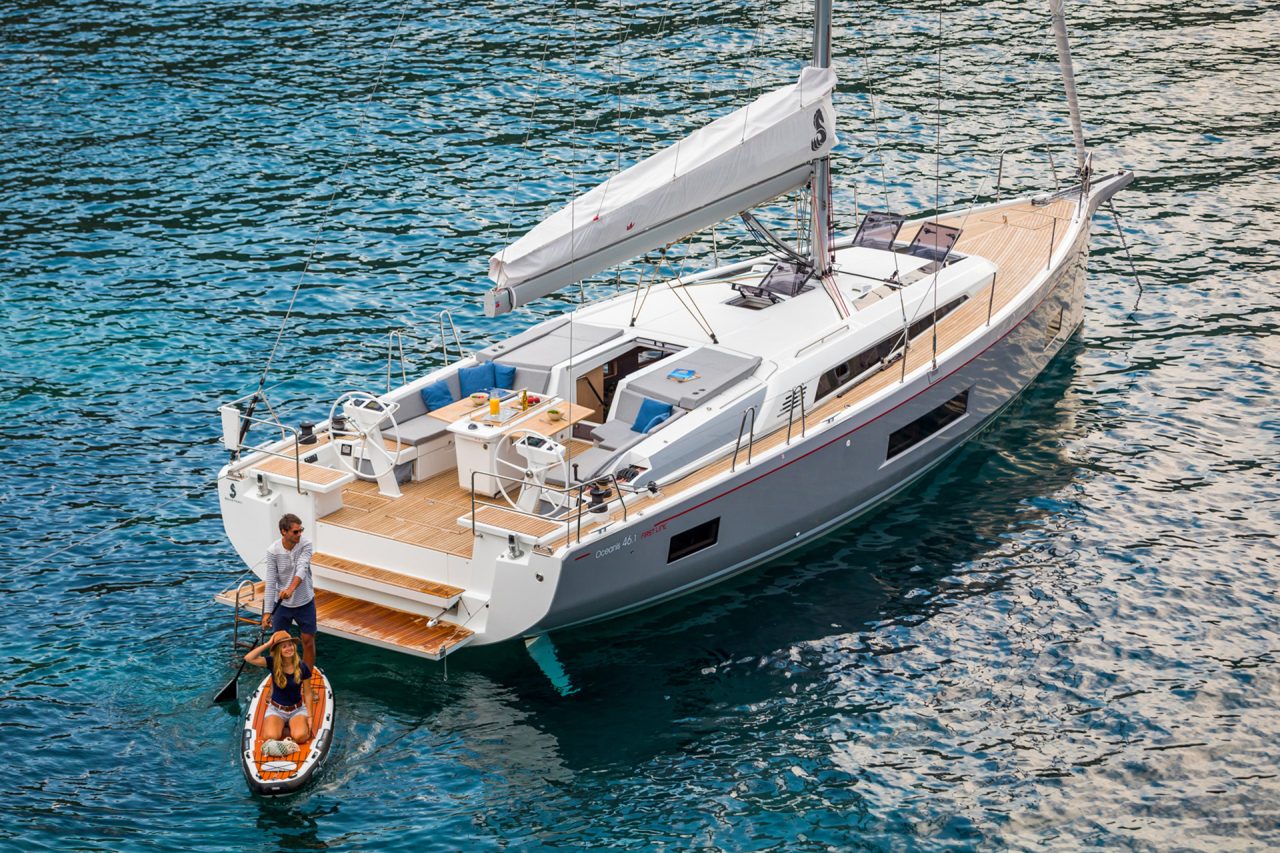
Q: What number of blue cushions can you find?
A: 5